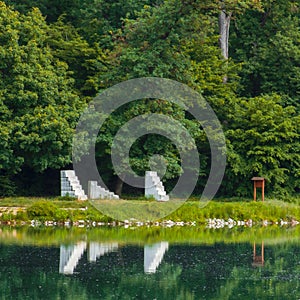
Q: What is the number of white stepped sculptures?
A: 3